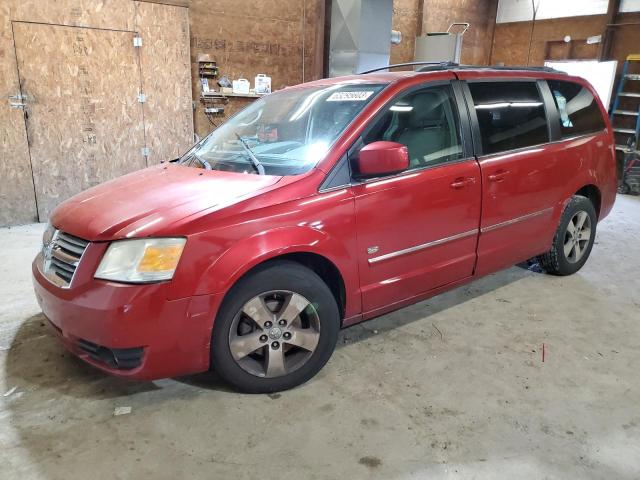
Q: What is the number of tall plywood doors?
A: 1